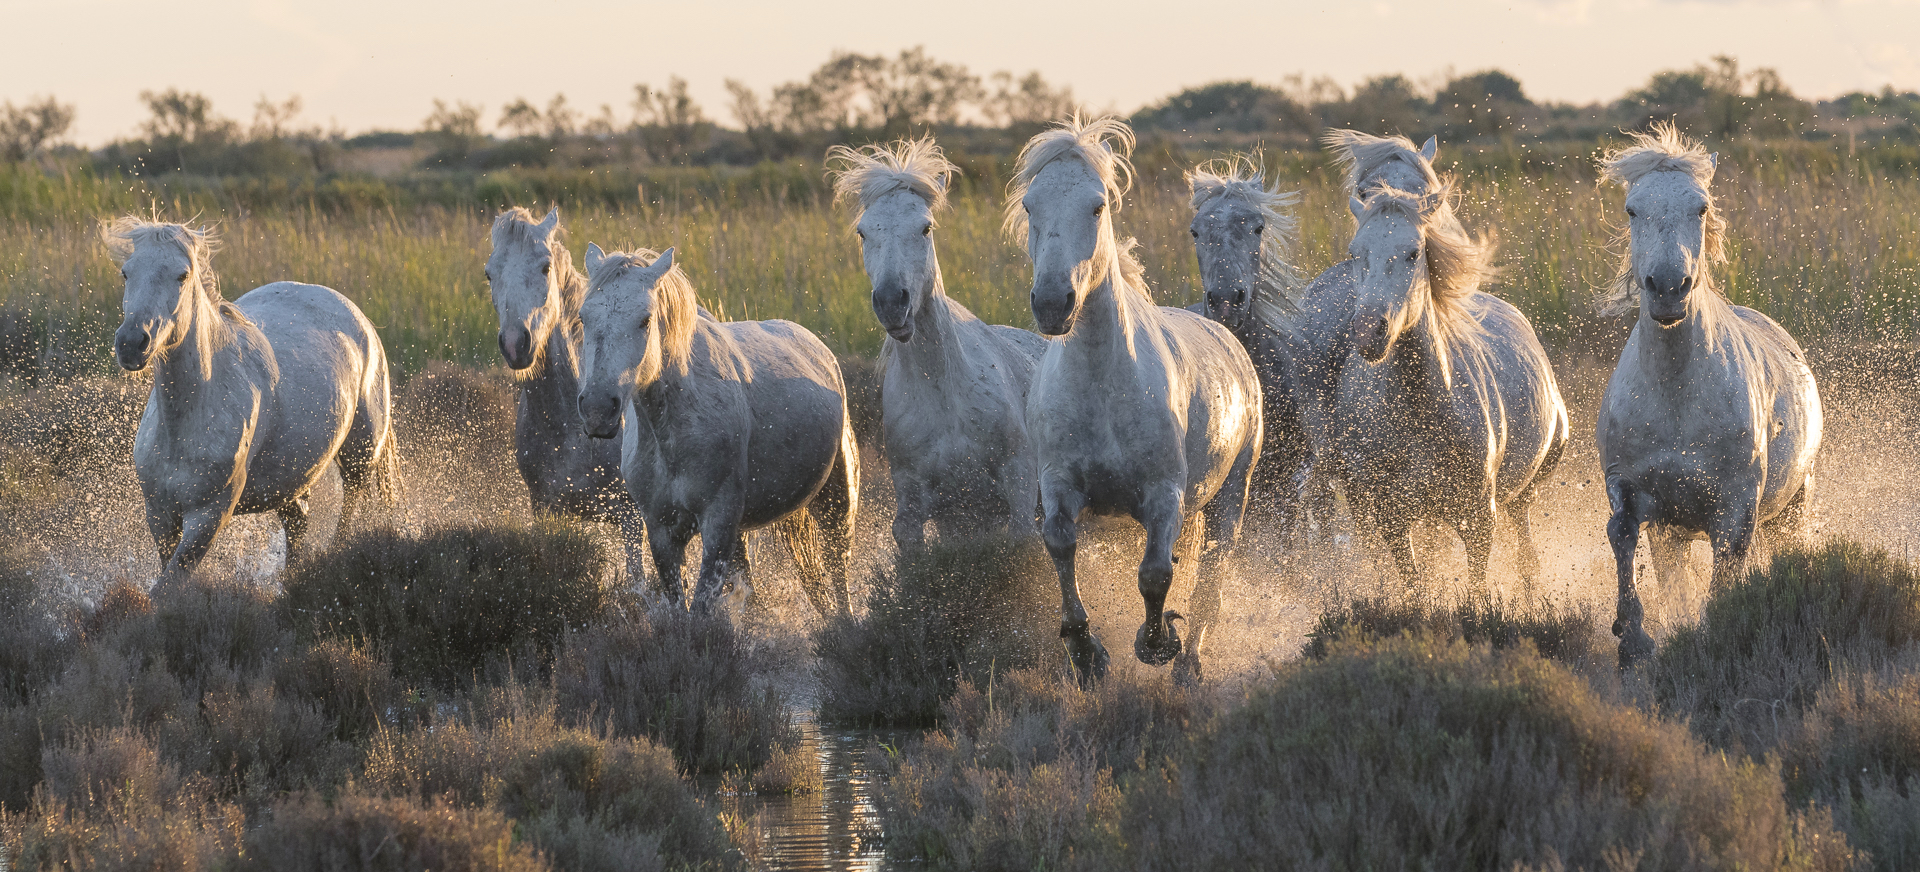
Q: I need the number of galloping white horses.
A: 9